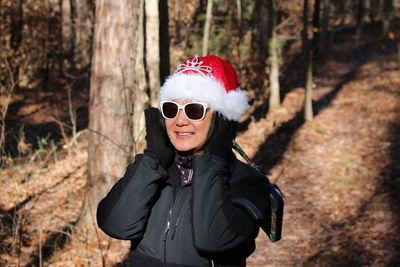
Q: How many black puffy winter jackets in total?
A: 1